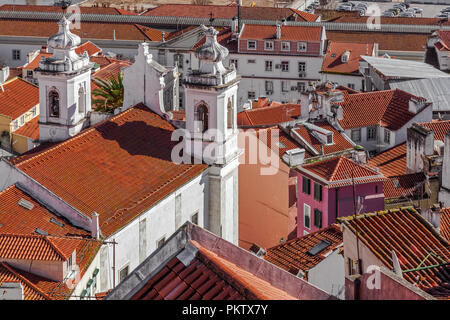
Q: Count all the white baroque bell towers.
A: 2